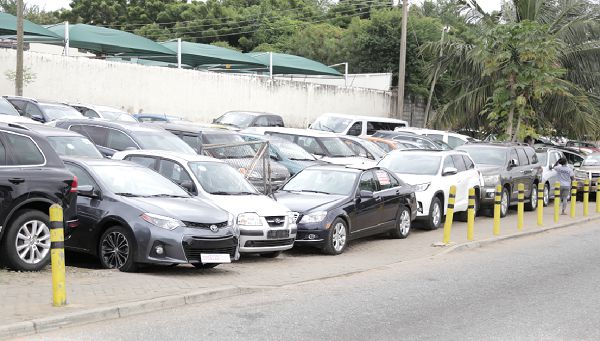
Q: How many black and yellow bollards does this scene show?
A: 10